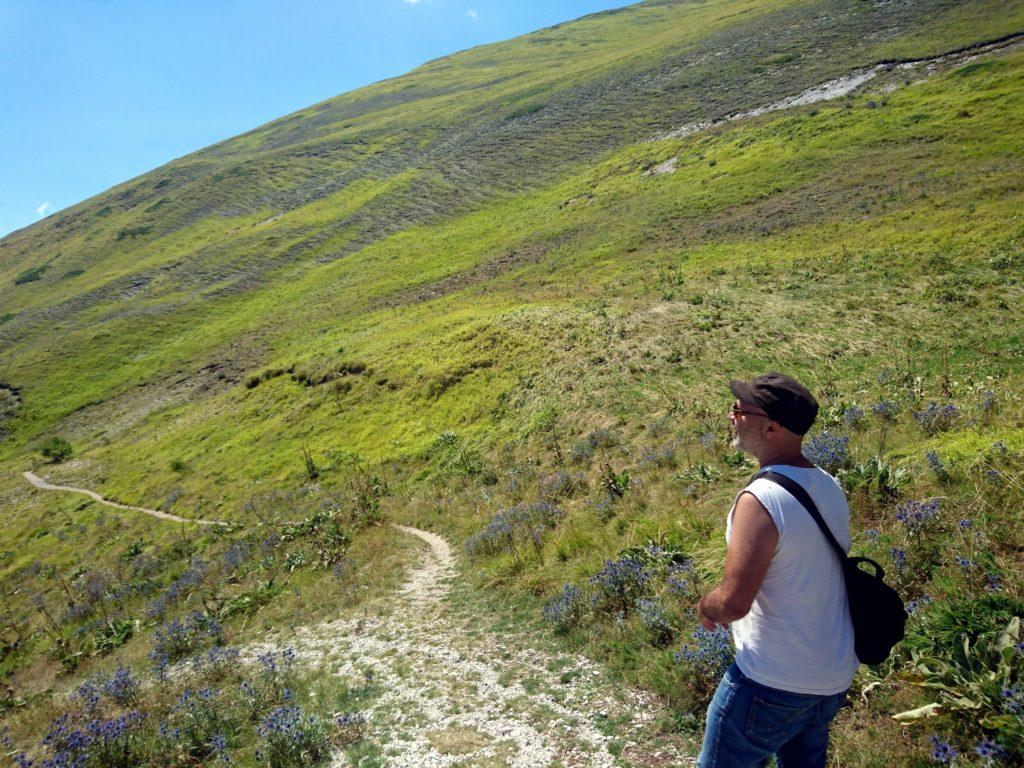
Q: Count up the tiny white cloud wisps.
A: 3